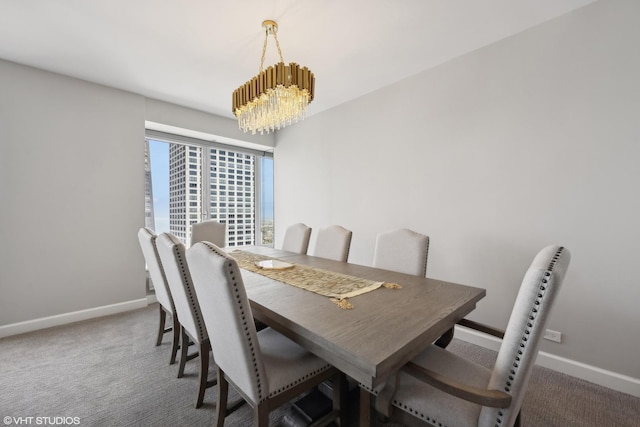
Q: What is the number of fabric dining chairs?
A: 8